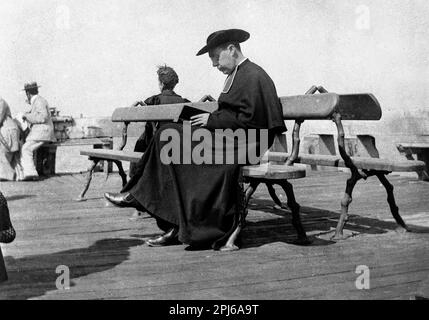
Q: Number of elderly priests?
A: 1